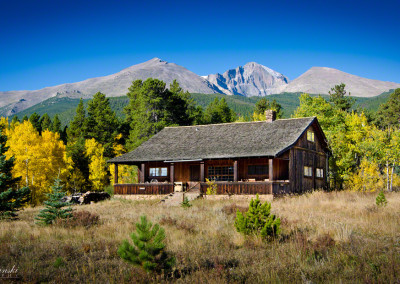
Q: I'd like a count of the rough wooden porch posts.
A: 6